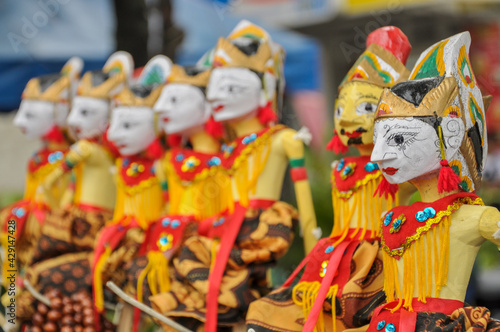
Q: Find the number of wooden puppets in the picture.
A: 7